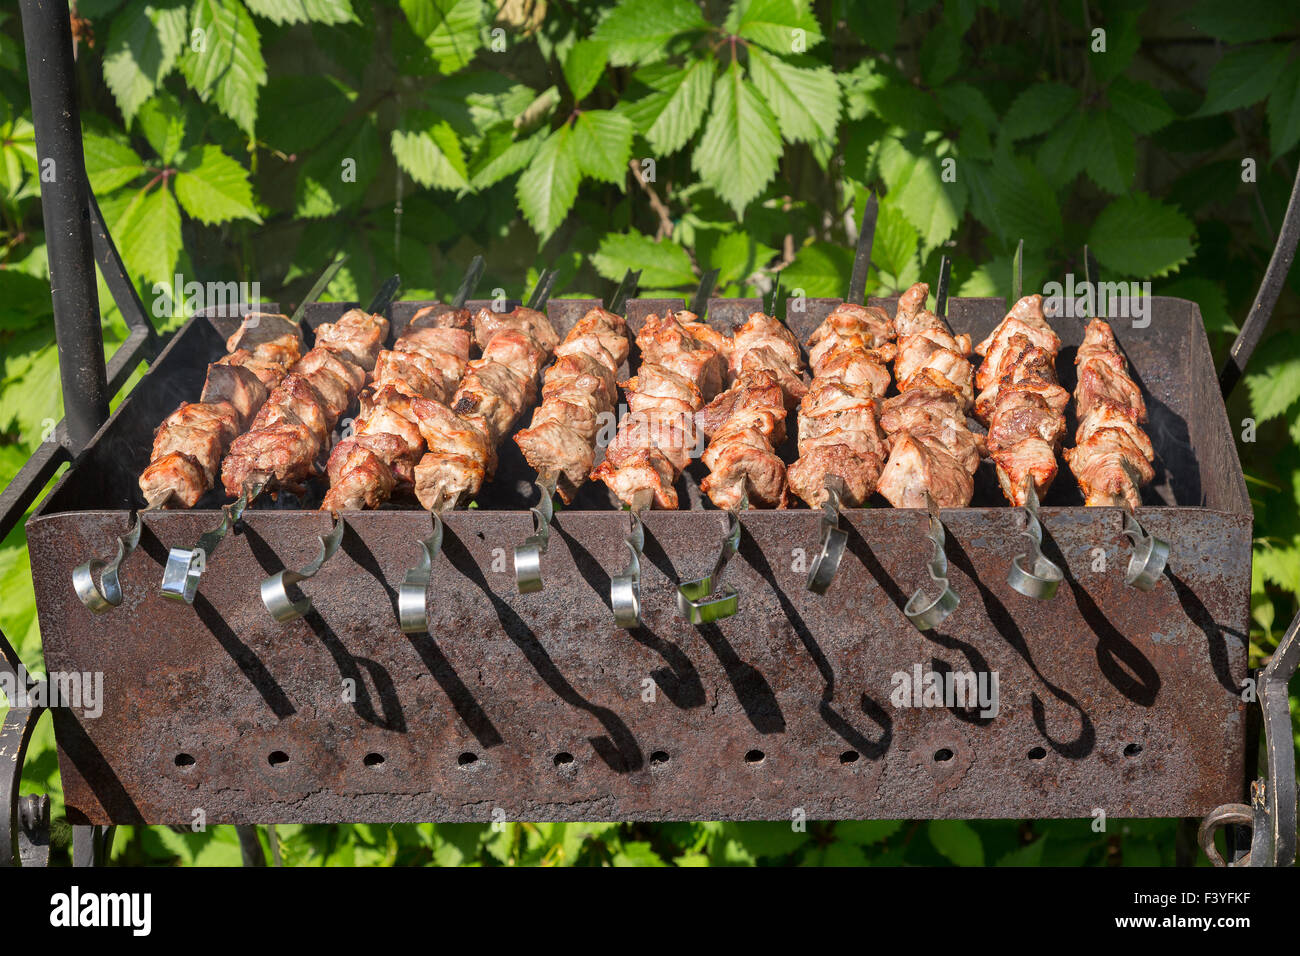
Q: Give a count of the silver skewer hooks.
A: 11